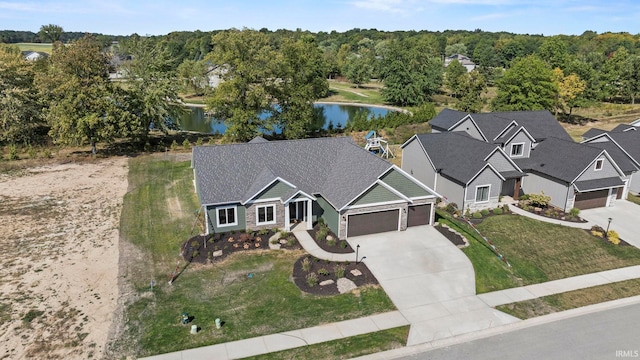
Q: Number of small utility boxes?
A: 3